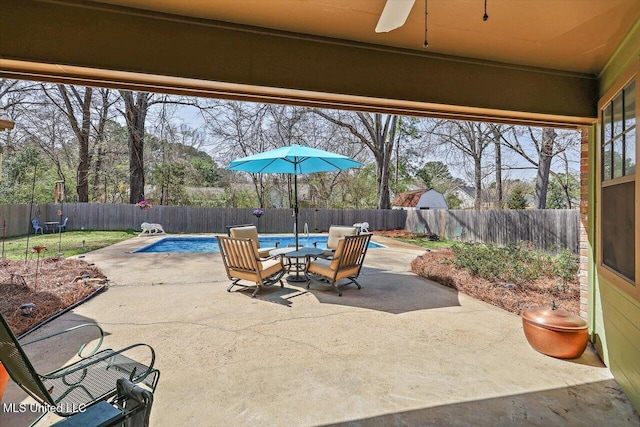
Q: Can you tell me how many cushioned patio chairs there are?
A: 4